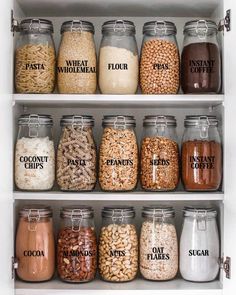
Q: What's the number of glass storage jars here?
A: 15